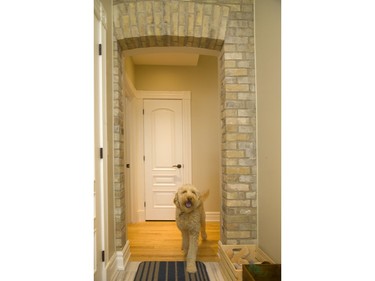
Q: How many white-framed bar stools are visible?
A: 0